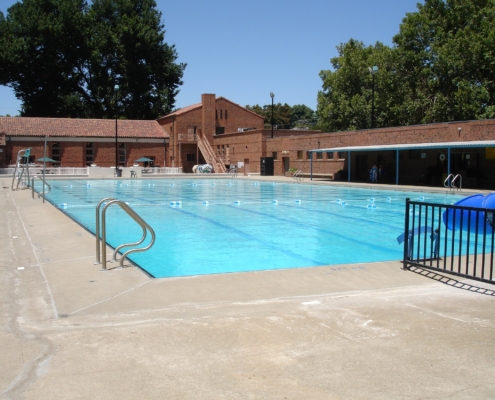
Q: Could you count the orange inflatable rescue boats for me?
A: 0